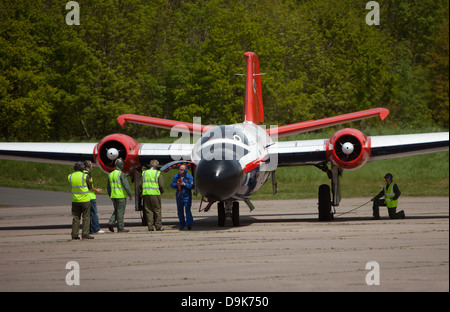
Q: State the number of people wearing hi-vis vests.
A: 5